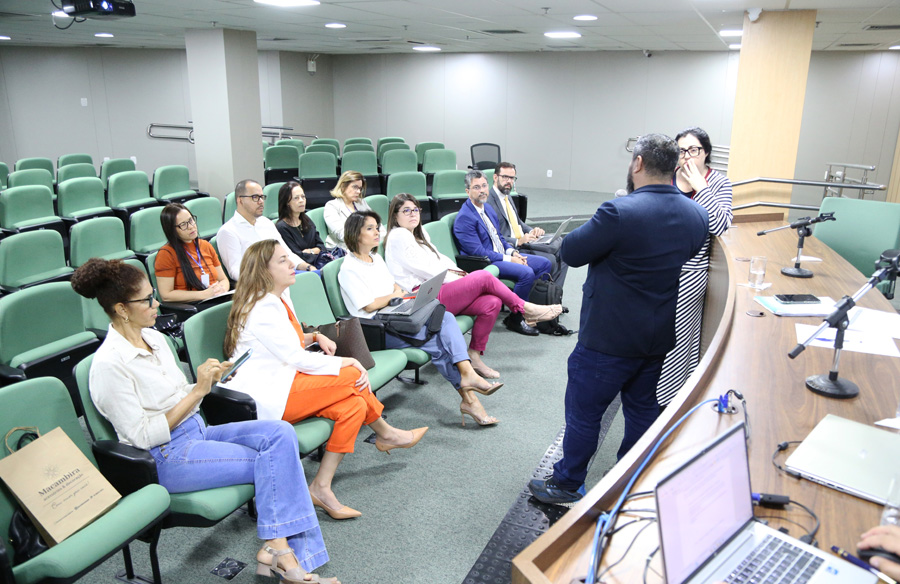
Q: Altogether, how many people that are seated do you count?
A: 10